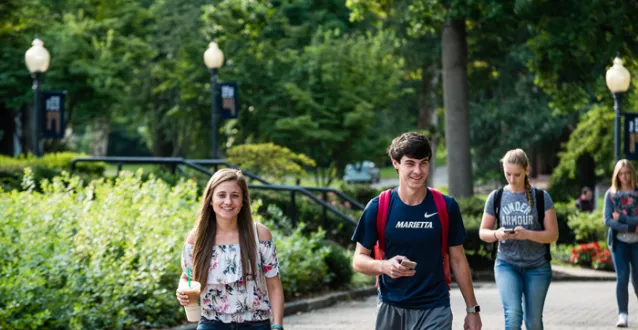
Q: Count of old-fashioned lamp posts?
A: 3